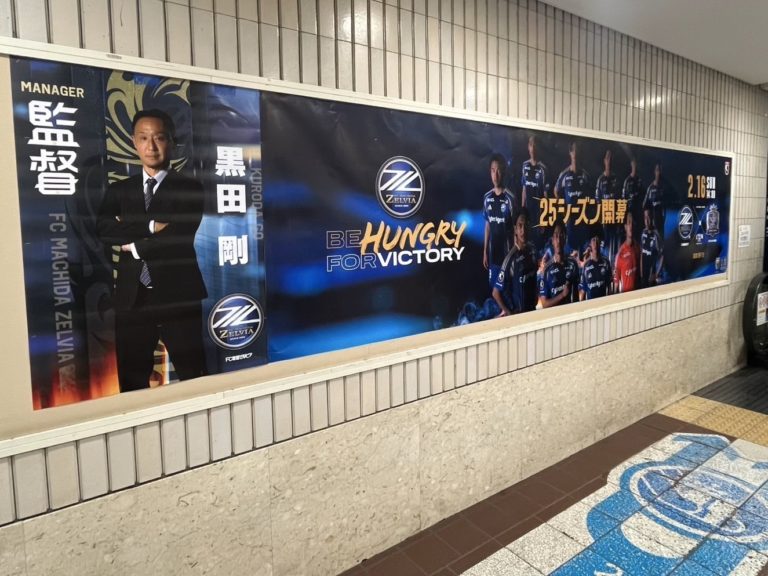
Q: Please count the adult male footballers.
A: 11